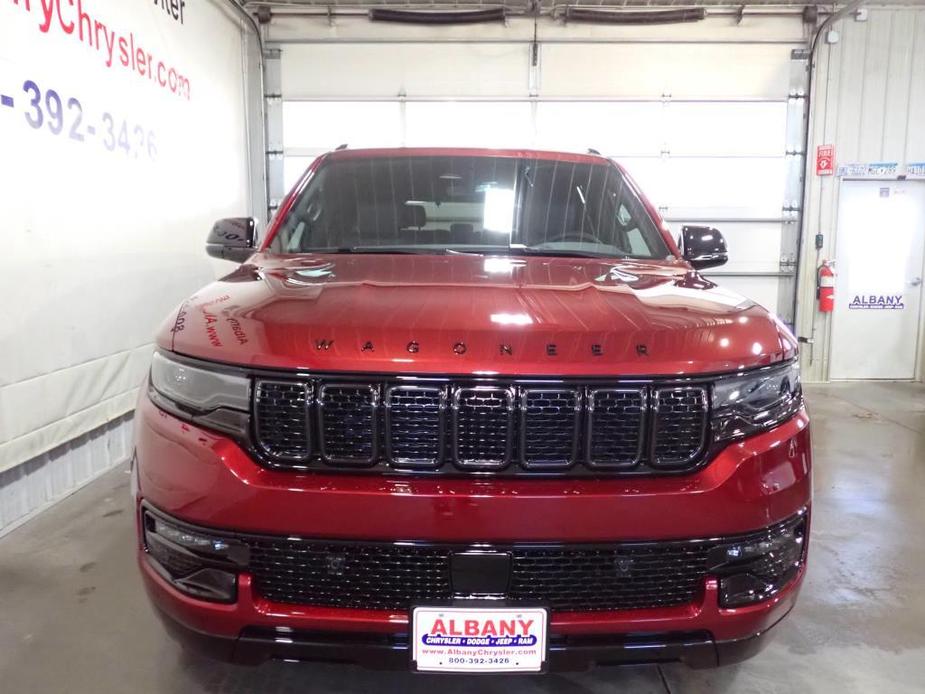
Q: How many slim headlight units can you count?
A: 2